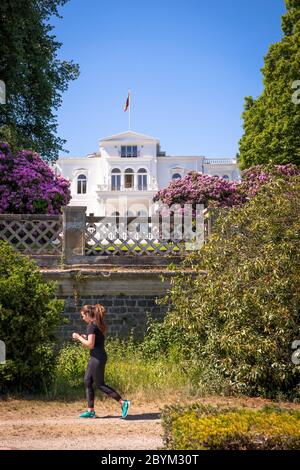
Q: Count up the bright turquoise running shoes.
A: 2